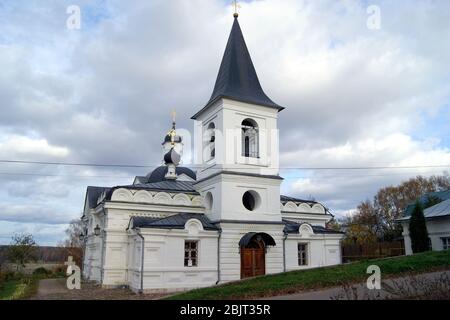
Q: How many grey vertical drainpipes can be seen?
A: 4